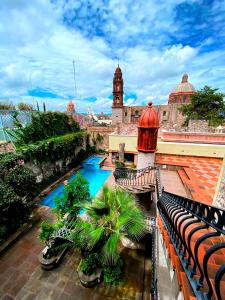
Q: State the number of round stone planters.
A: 2